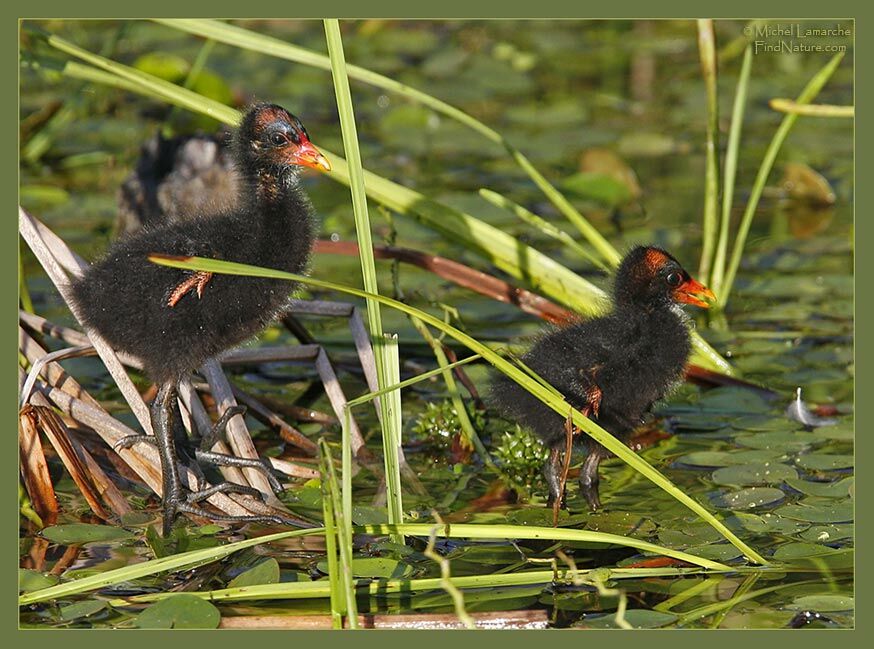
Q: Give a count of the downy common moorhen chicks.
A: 2